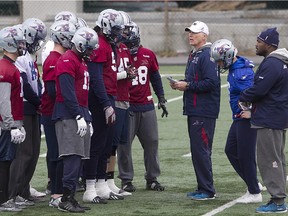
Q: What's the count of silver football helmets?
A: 11